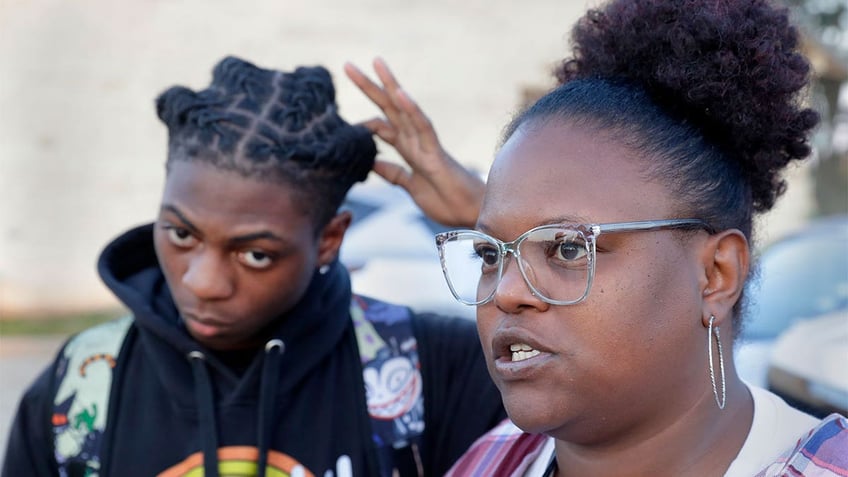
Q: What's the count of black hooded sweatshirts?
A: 1